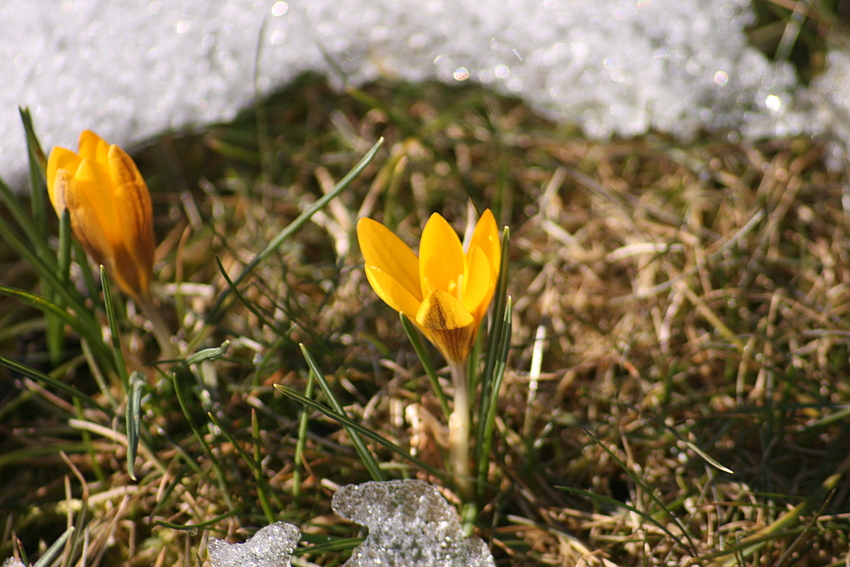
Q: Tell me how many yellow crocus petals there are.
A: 12